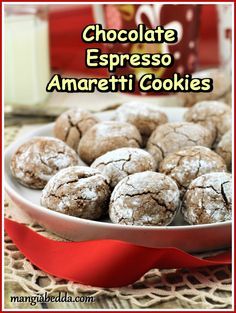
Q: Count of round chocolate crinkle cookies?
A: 12